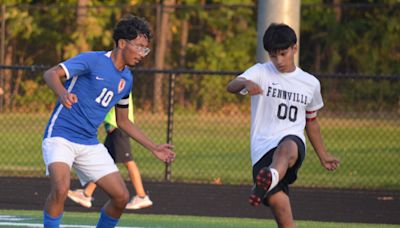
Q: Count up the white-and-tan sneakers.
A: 2